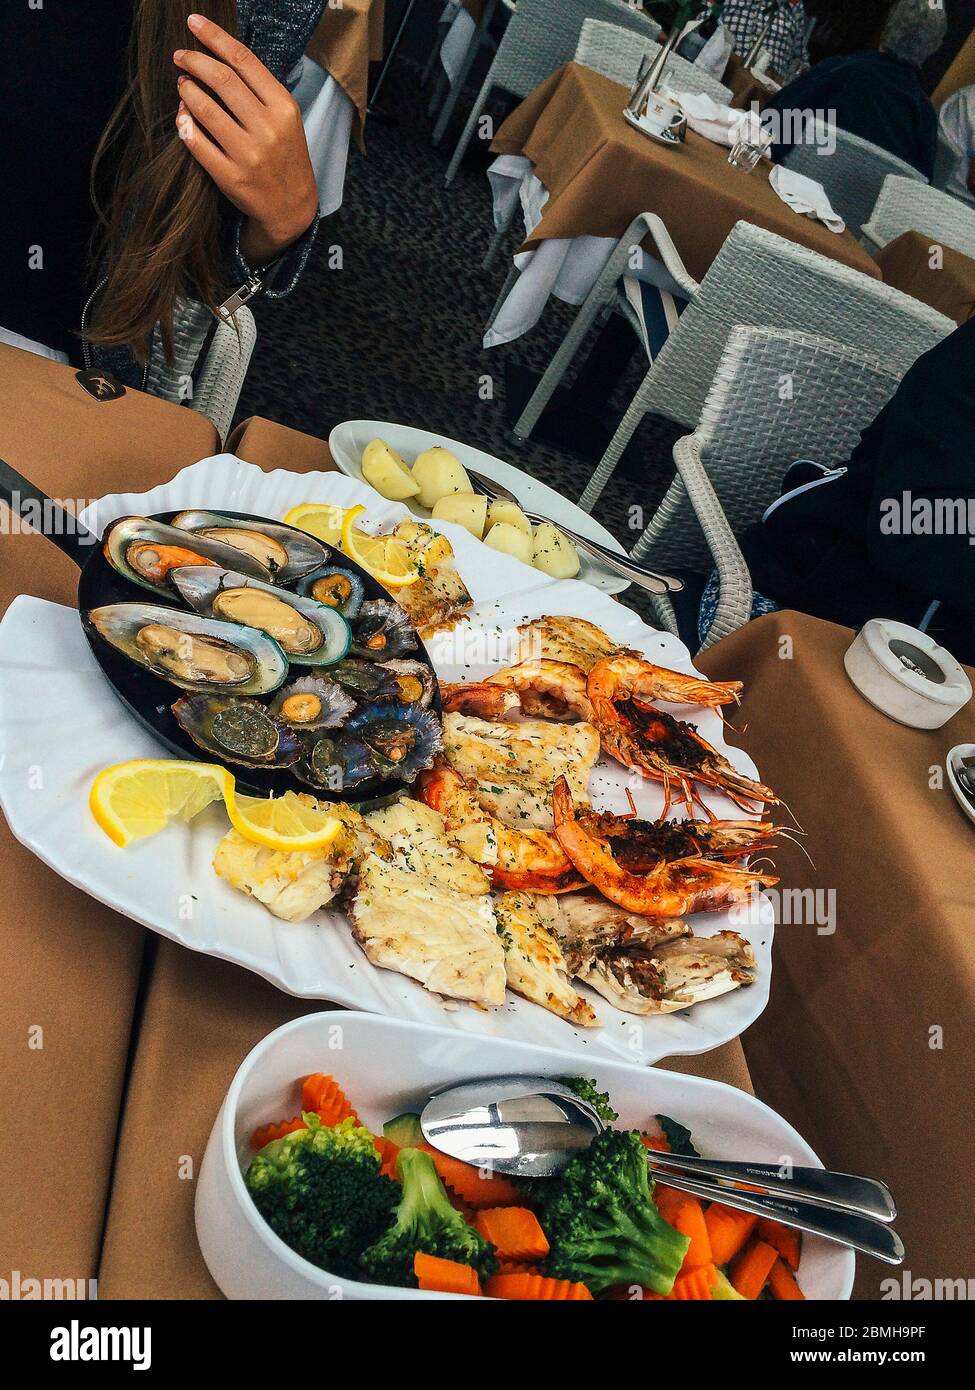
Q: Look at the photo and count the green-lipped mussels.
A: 4